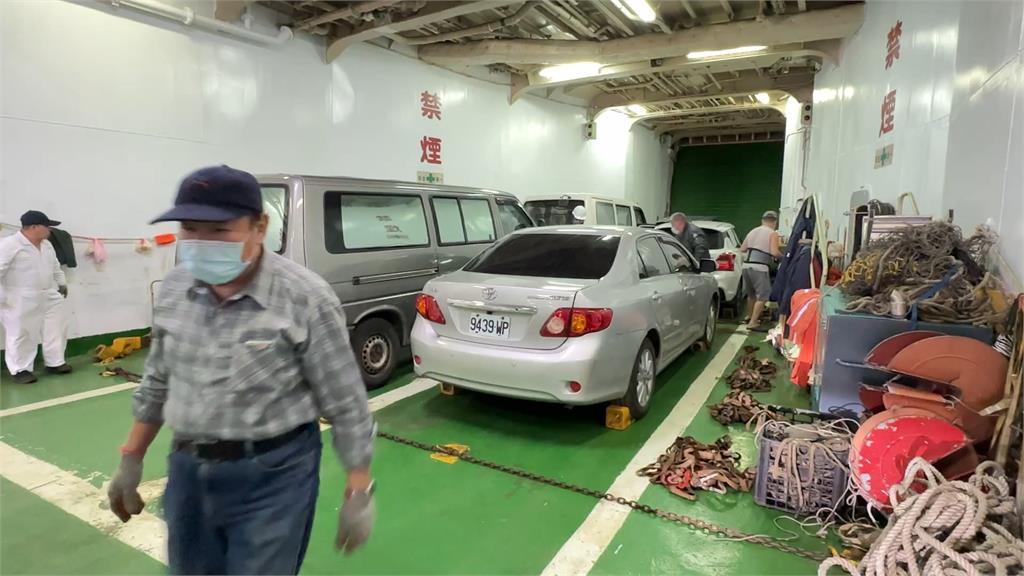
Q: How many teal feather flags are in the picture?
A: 0